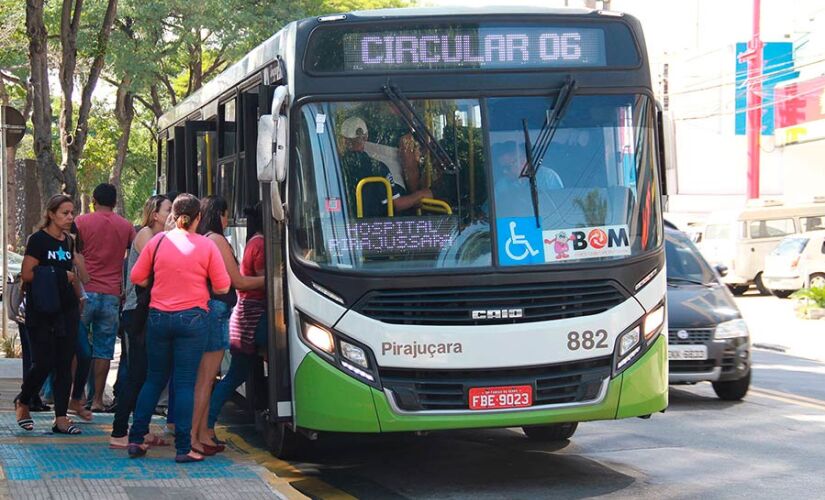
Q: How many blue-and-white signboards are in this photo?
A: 1